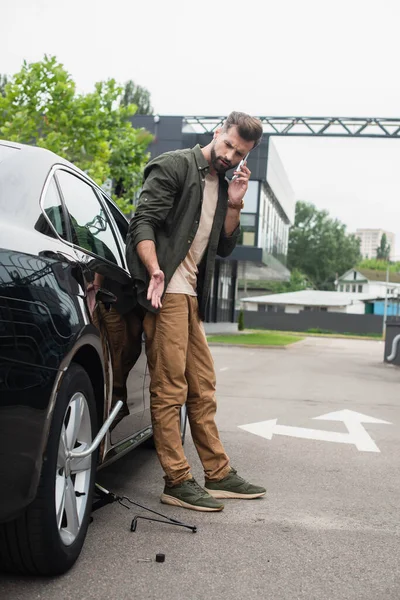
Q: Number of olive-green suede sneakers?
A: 2